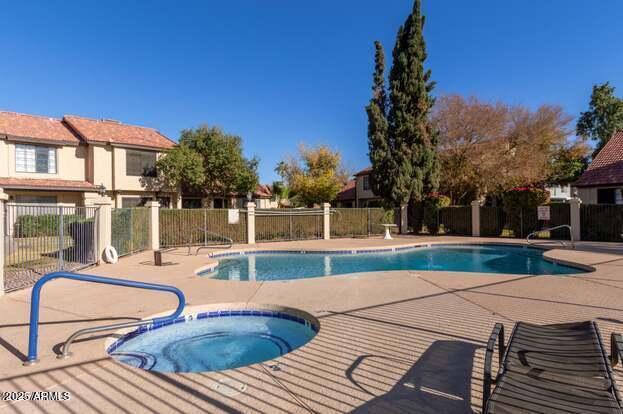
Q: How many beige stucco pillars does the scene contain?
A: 8